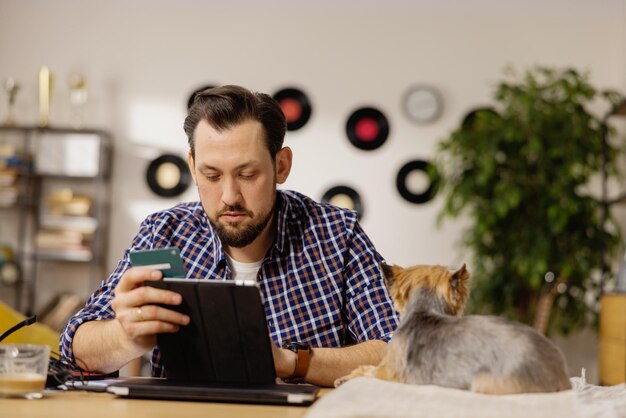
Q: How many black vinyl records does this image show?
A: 7